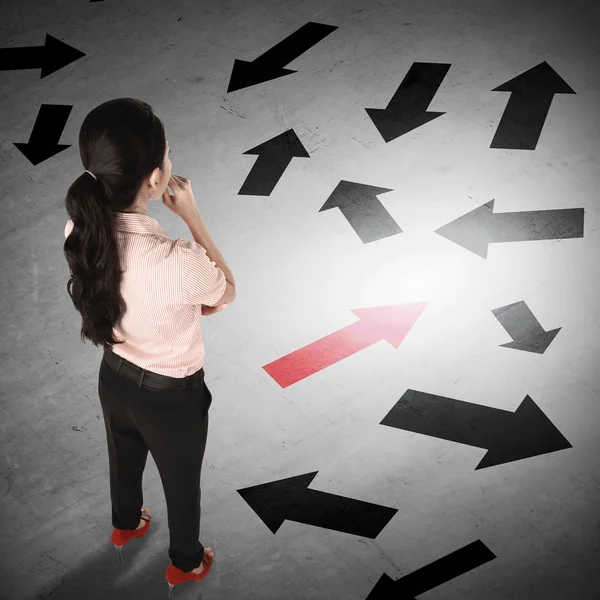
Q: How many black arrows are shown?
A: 12